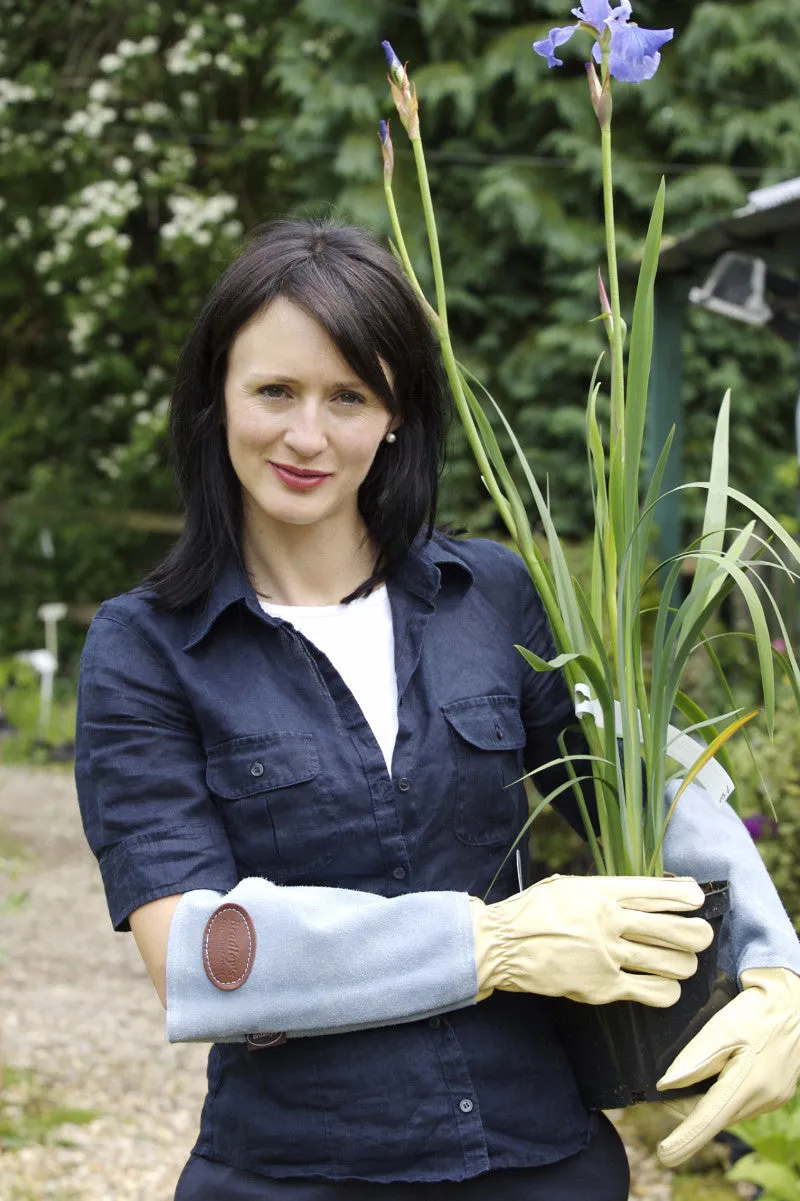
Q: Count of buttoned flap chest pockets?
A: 2